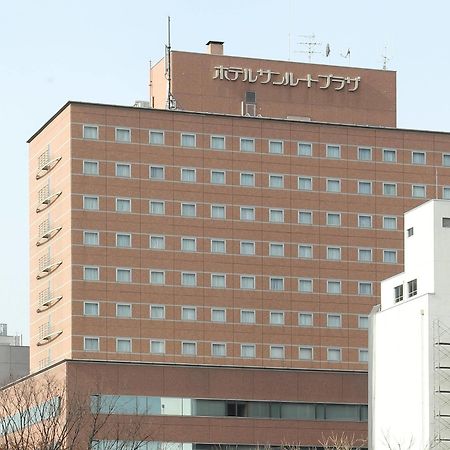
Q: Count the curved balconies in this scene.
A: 6